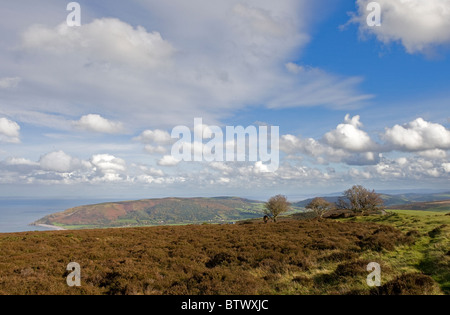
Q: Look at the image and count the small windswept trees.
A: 3